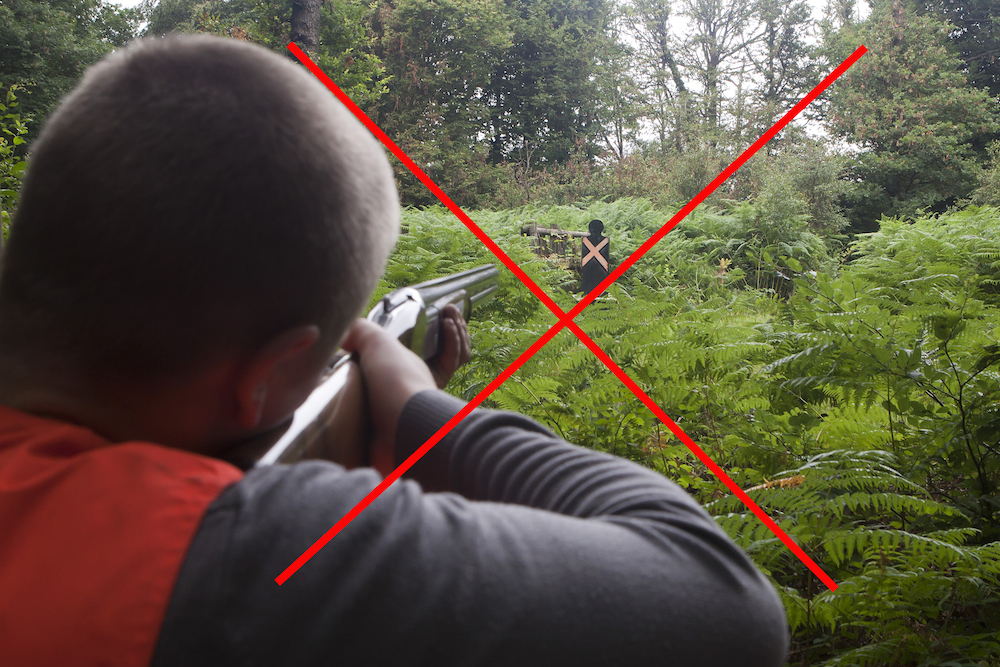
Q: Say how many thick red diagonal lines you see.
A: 2